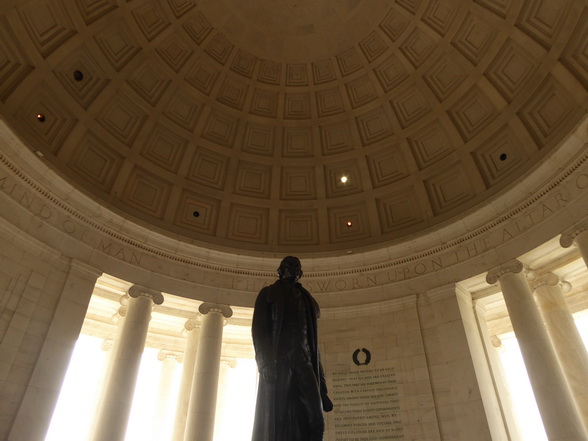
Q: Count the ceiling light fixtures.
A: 6